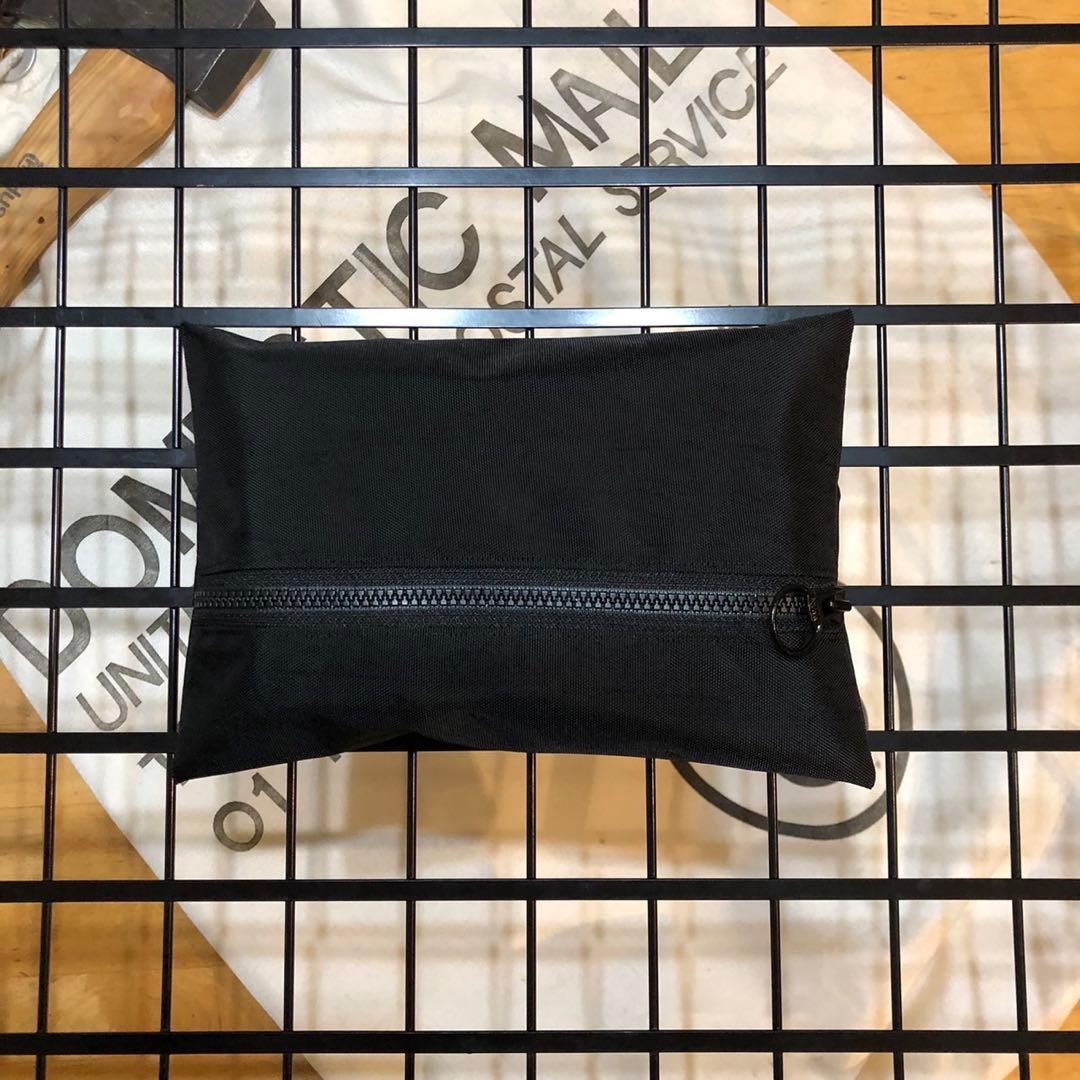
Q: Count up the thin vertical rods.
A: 9